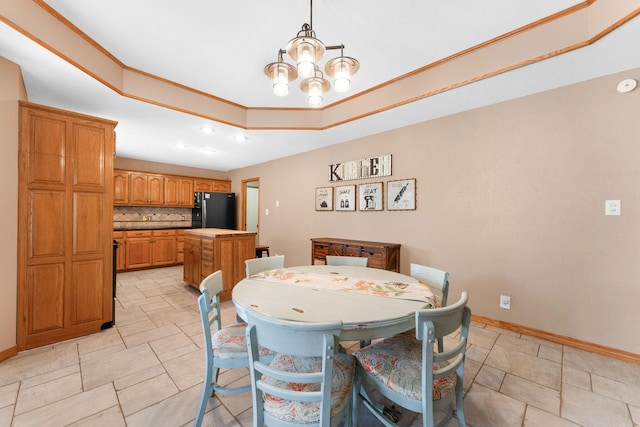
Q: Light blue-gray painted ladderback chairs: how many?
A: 6